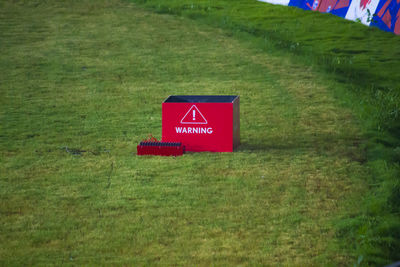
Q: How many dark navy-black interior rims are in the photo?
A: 1